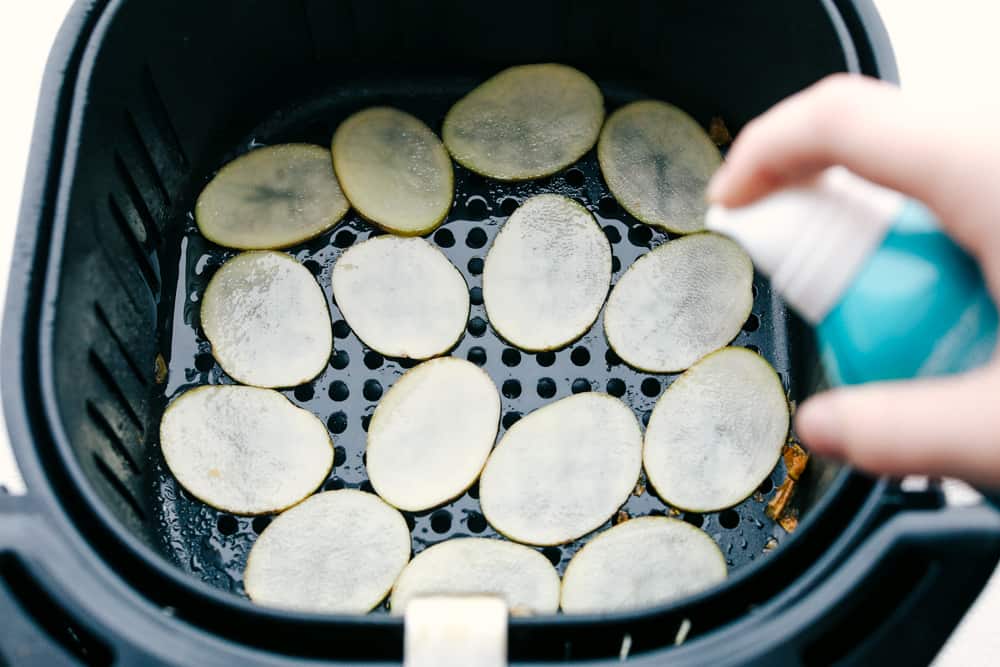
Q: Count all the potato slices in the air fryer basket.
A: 15